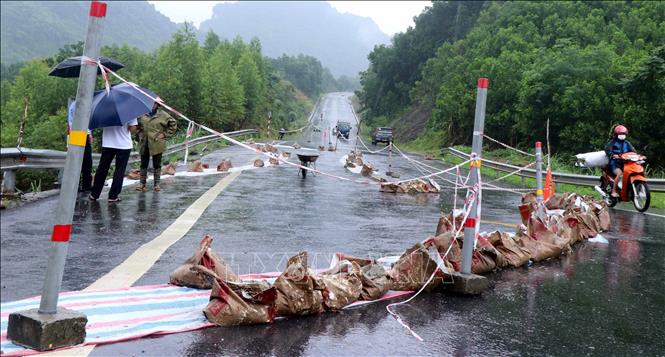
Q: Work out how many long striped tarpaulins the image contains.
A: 1